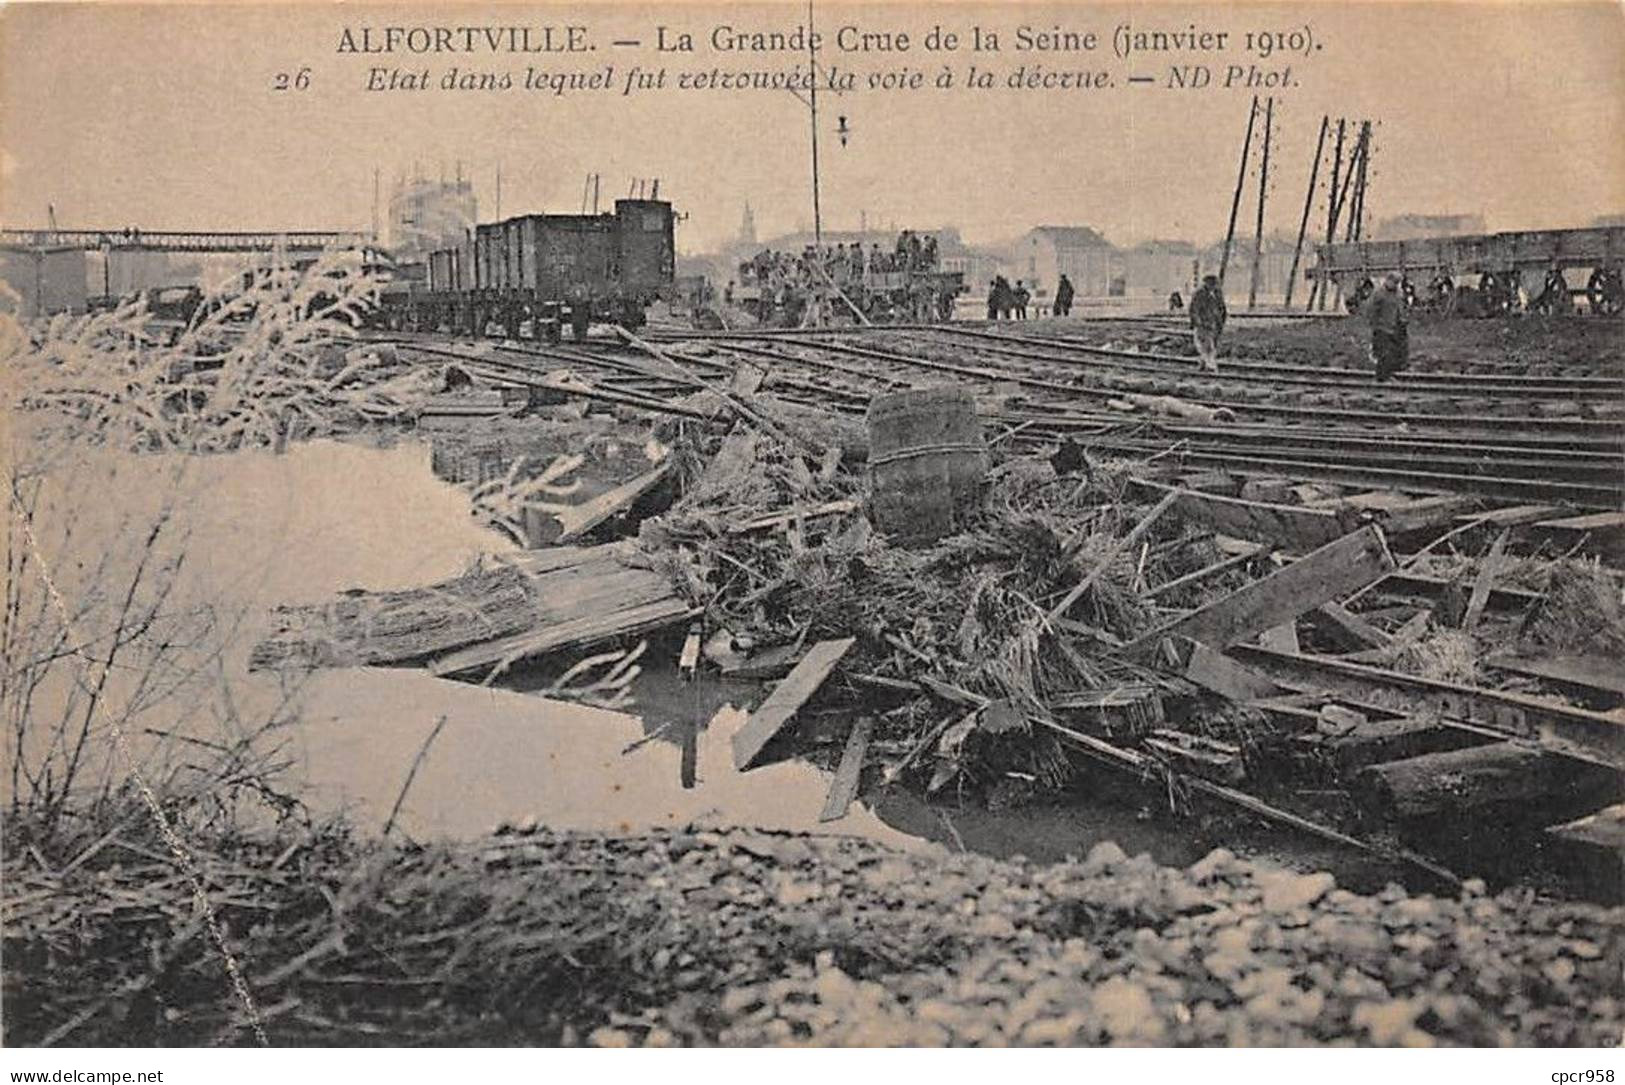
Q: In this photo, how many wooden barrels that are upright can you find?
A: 1